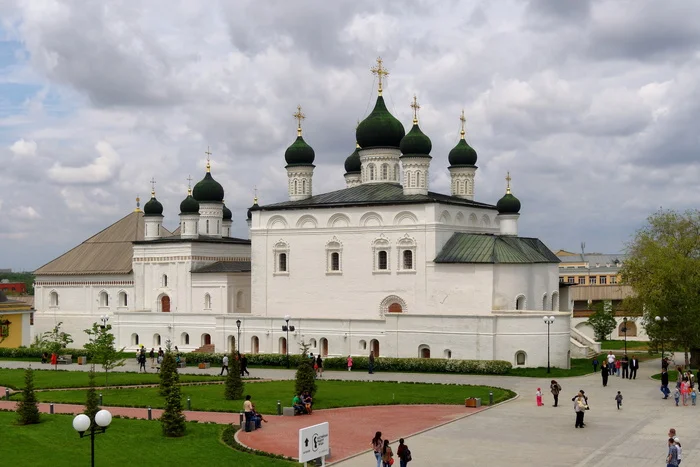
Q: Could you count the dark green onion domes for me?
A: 11